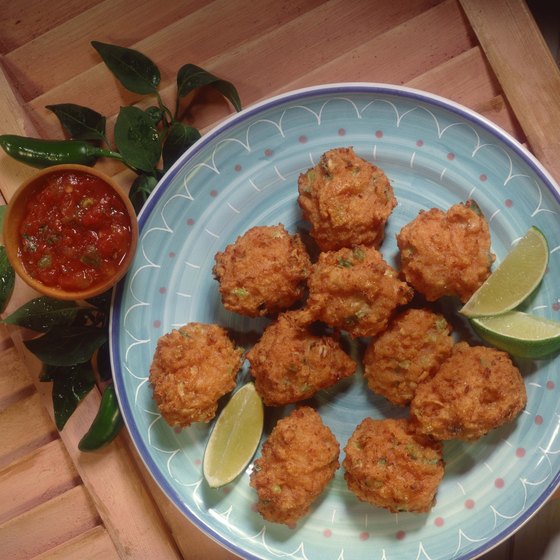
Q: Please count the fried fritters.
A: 10